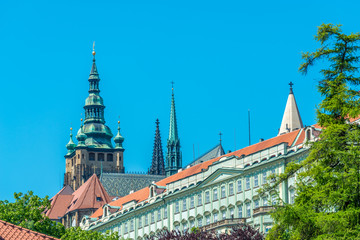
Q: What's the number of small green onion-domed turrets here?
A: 3